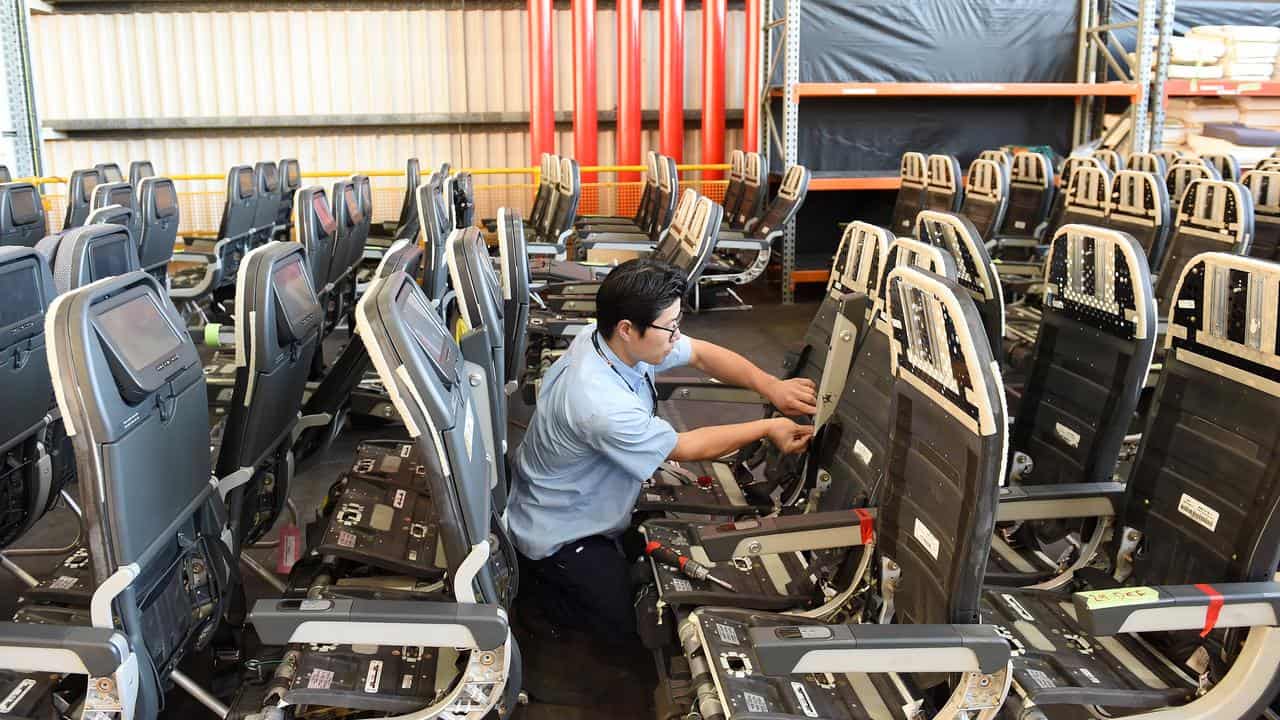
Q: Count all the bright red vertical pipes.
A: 6